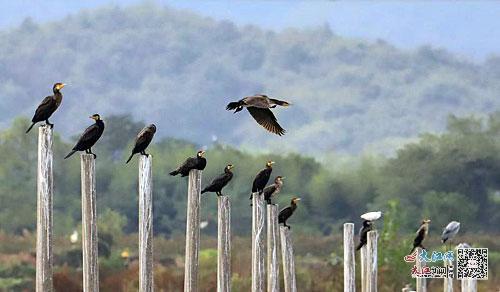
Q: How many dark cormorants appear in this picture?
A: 11